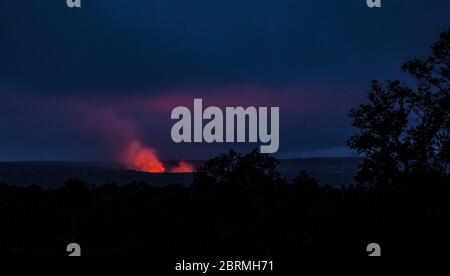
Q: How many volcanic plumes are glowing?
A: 2